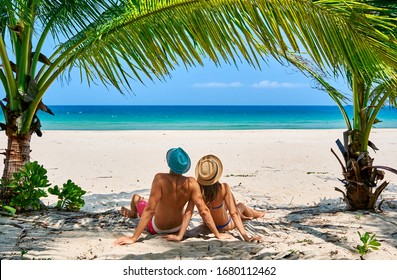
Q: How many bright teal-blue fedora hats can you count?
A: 1